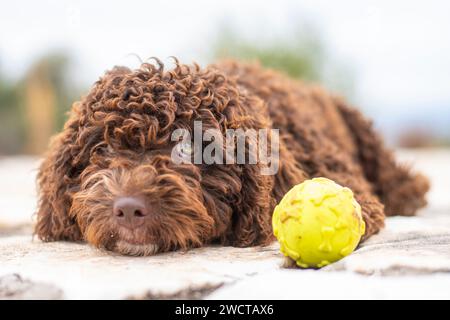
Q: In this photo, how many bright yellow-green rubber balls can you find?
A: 1